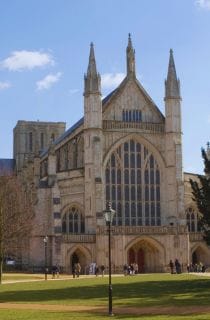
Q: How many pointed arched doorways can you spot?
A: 3